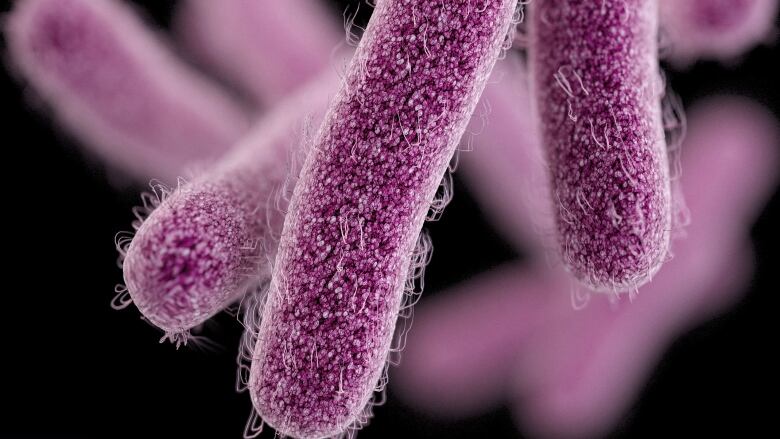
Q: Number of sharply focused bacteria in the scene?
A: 3